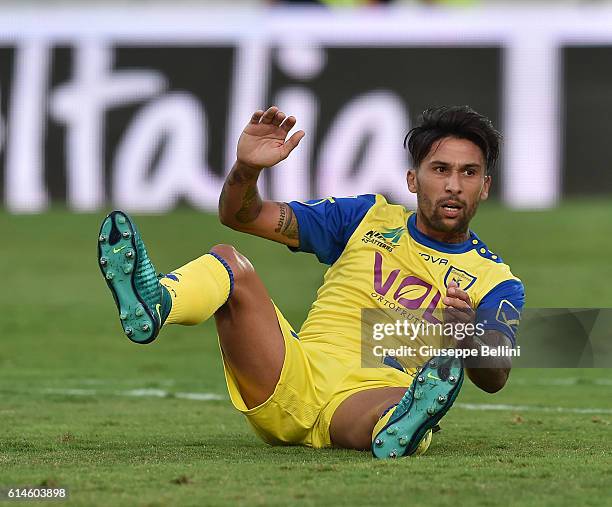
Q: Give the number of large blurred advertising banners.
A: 1